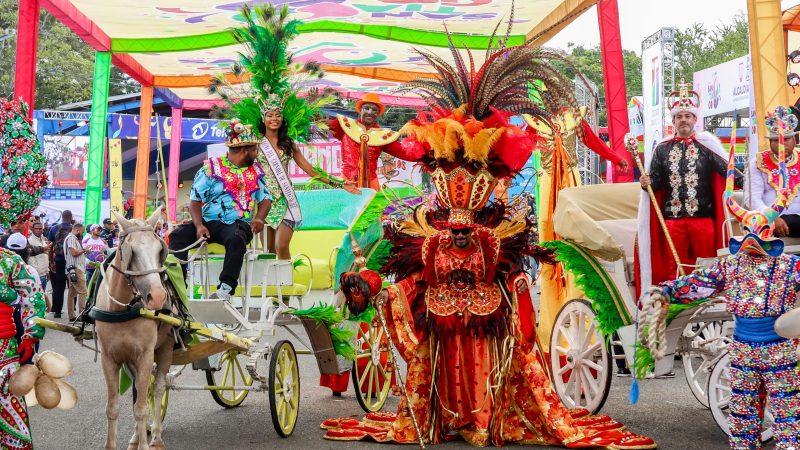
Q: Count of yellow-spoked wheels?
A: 4